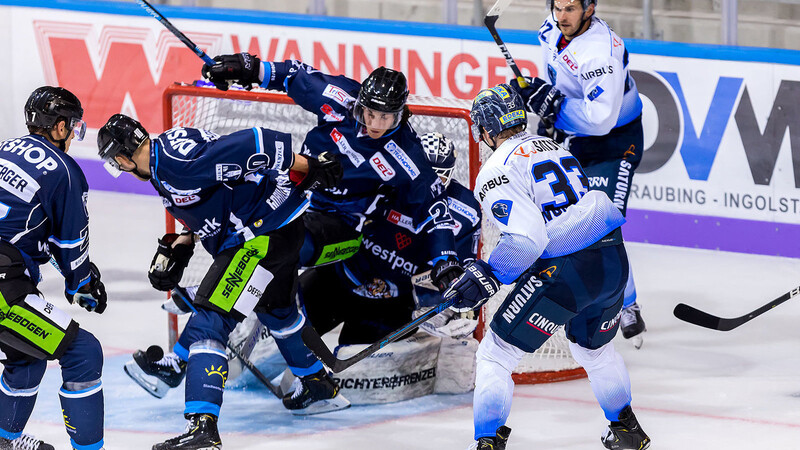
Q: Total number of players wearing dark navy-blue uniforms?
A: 4